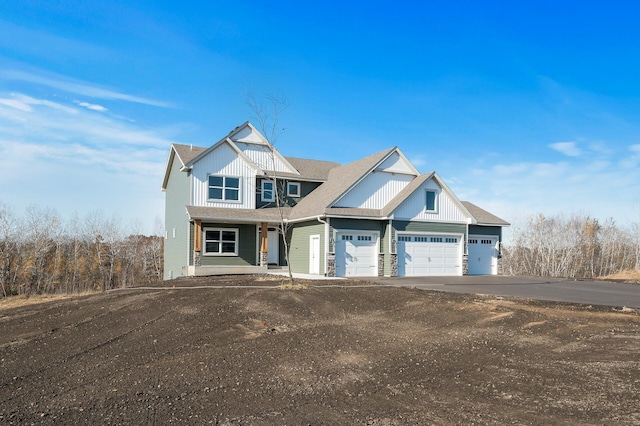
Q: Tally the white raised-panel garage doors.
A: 3